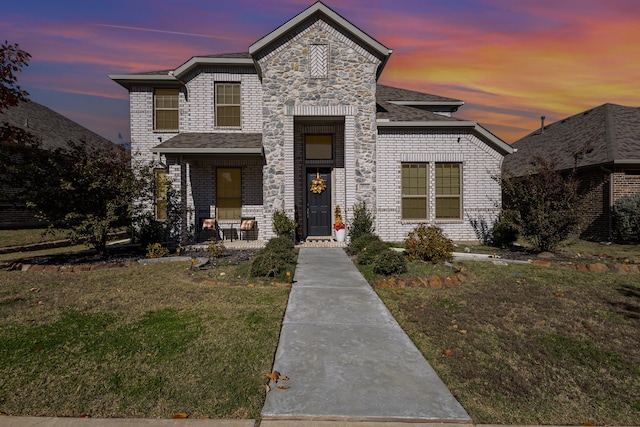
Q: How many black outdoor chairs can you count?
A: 2